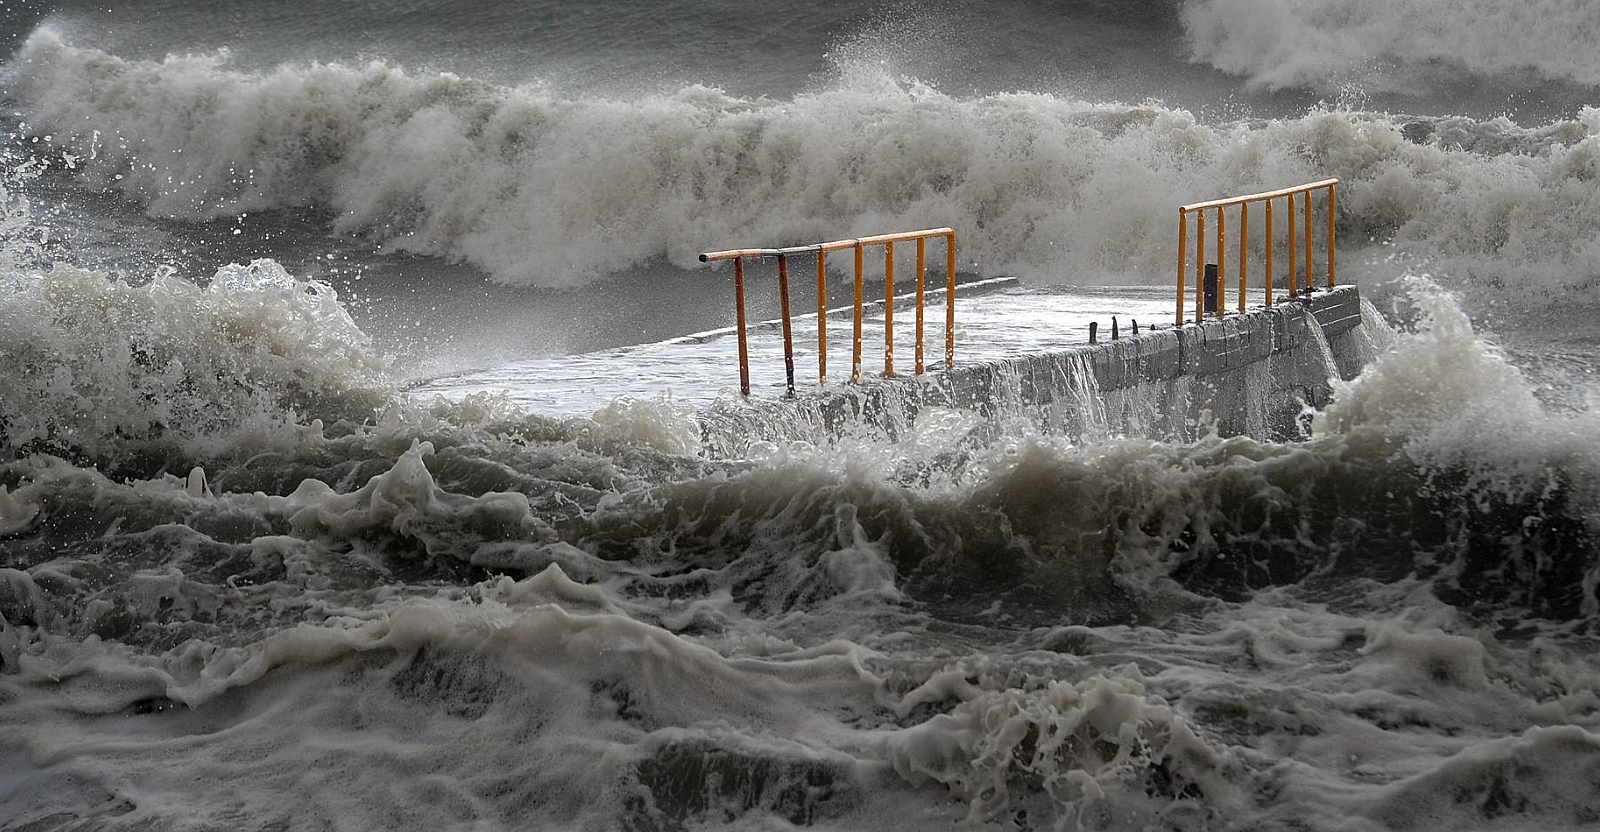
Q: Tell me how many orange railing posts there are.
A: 15